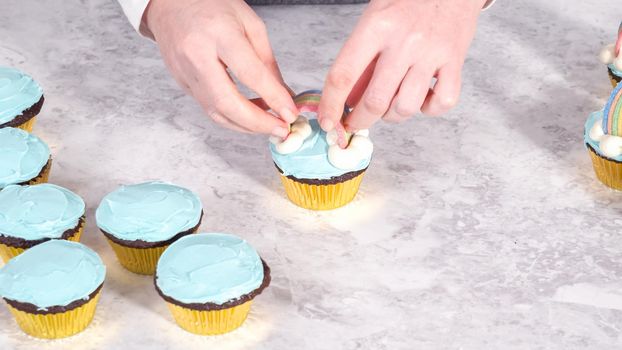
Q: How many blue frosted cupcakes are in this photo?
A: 9